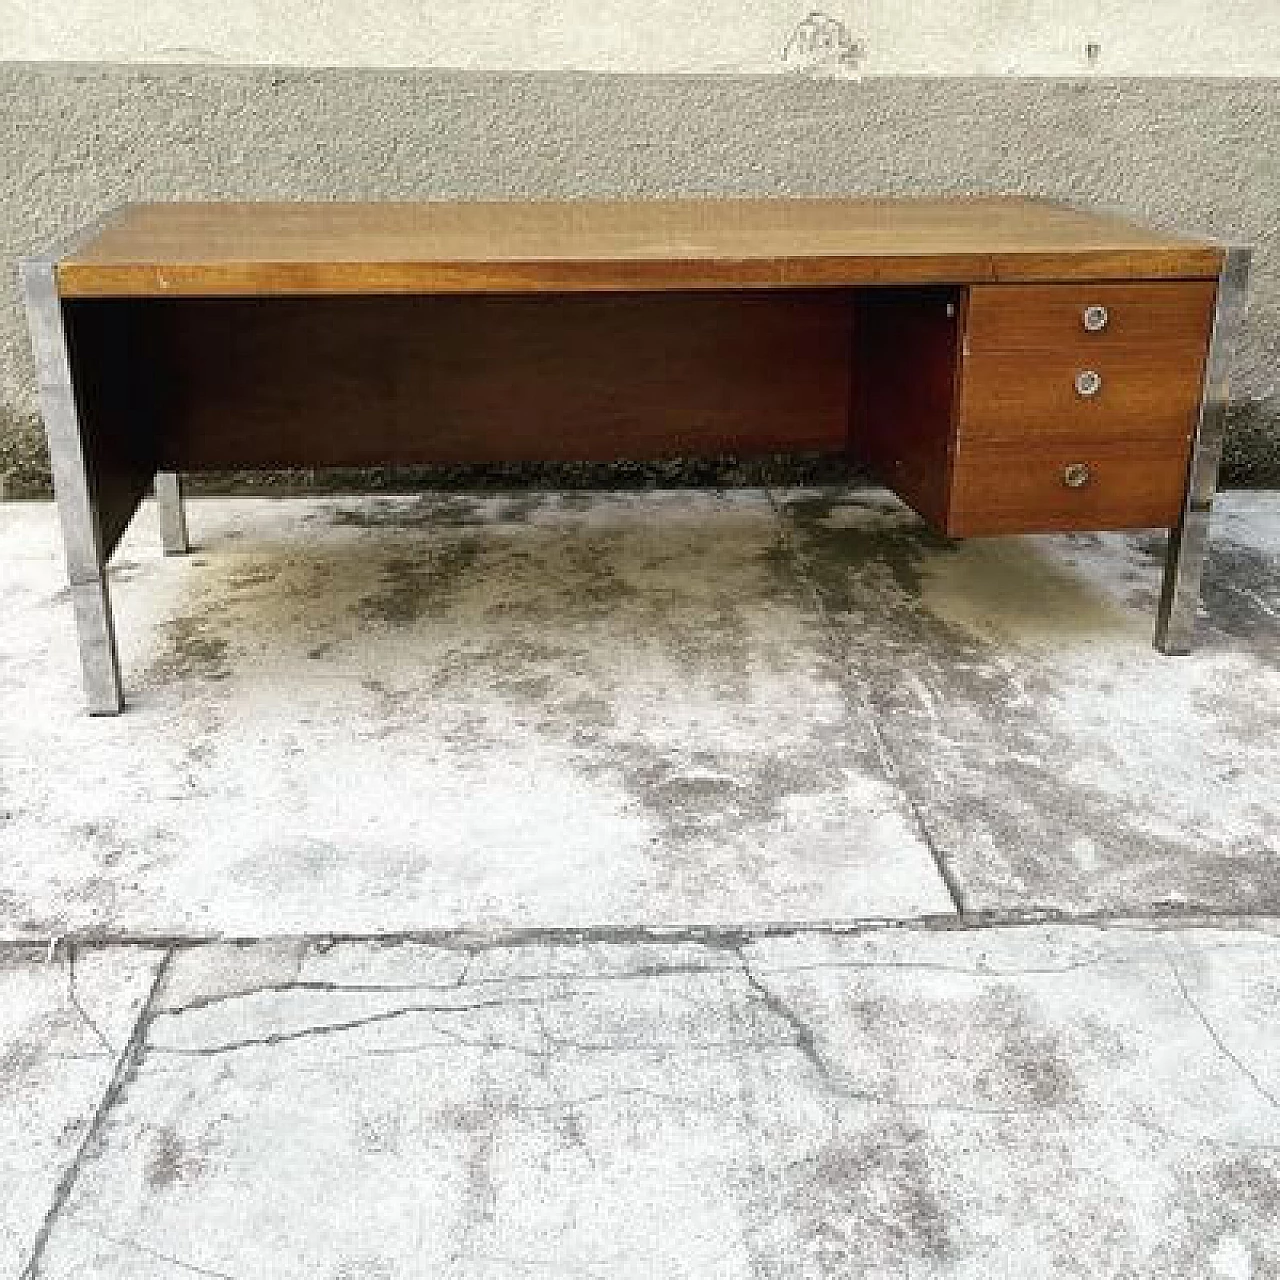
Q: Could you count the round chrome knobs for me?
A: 3